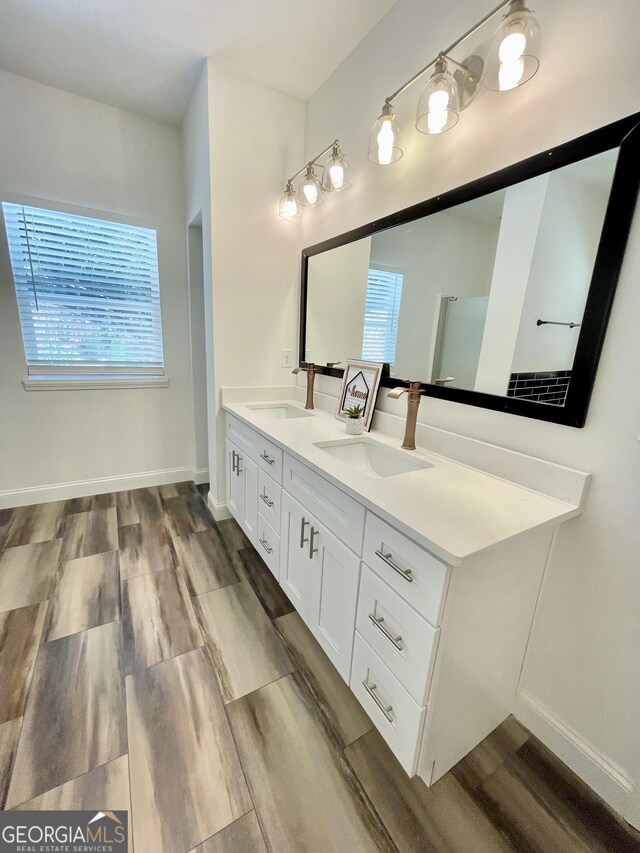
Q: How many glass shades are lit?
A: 6